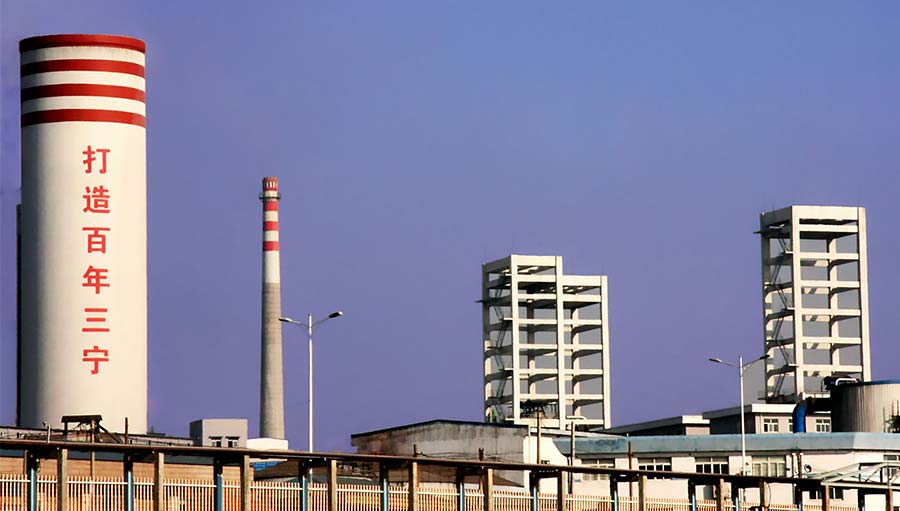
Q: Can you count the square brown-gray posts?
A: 12